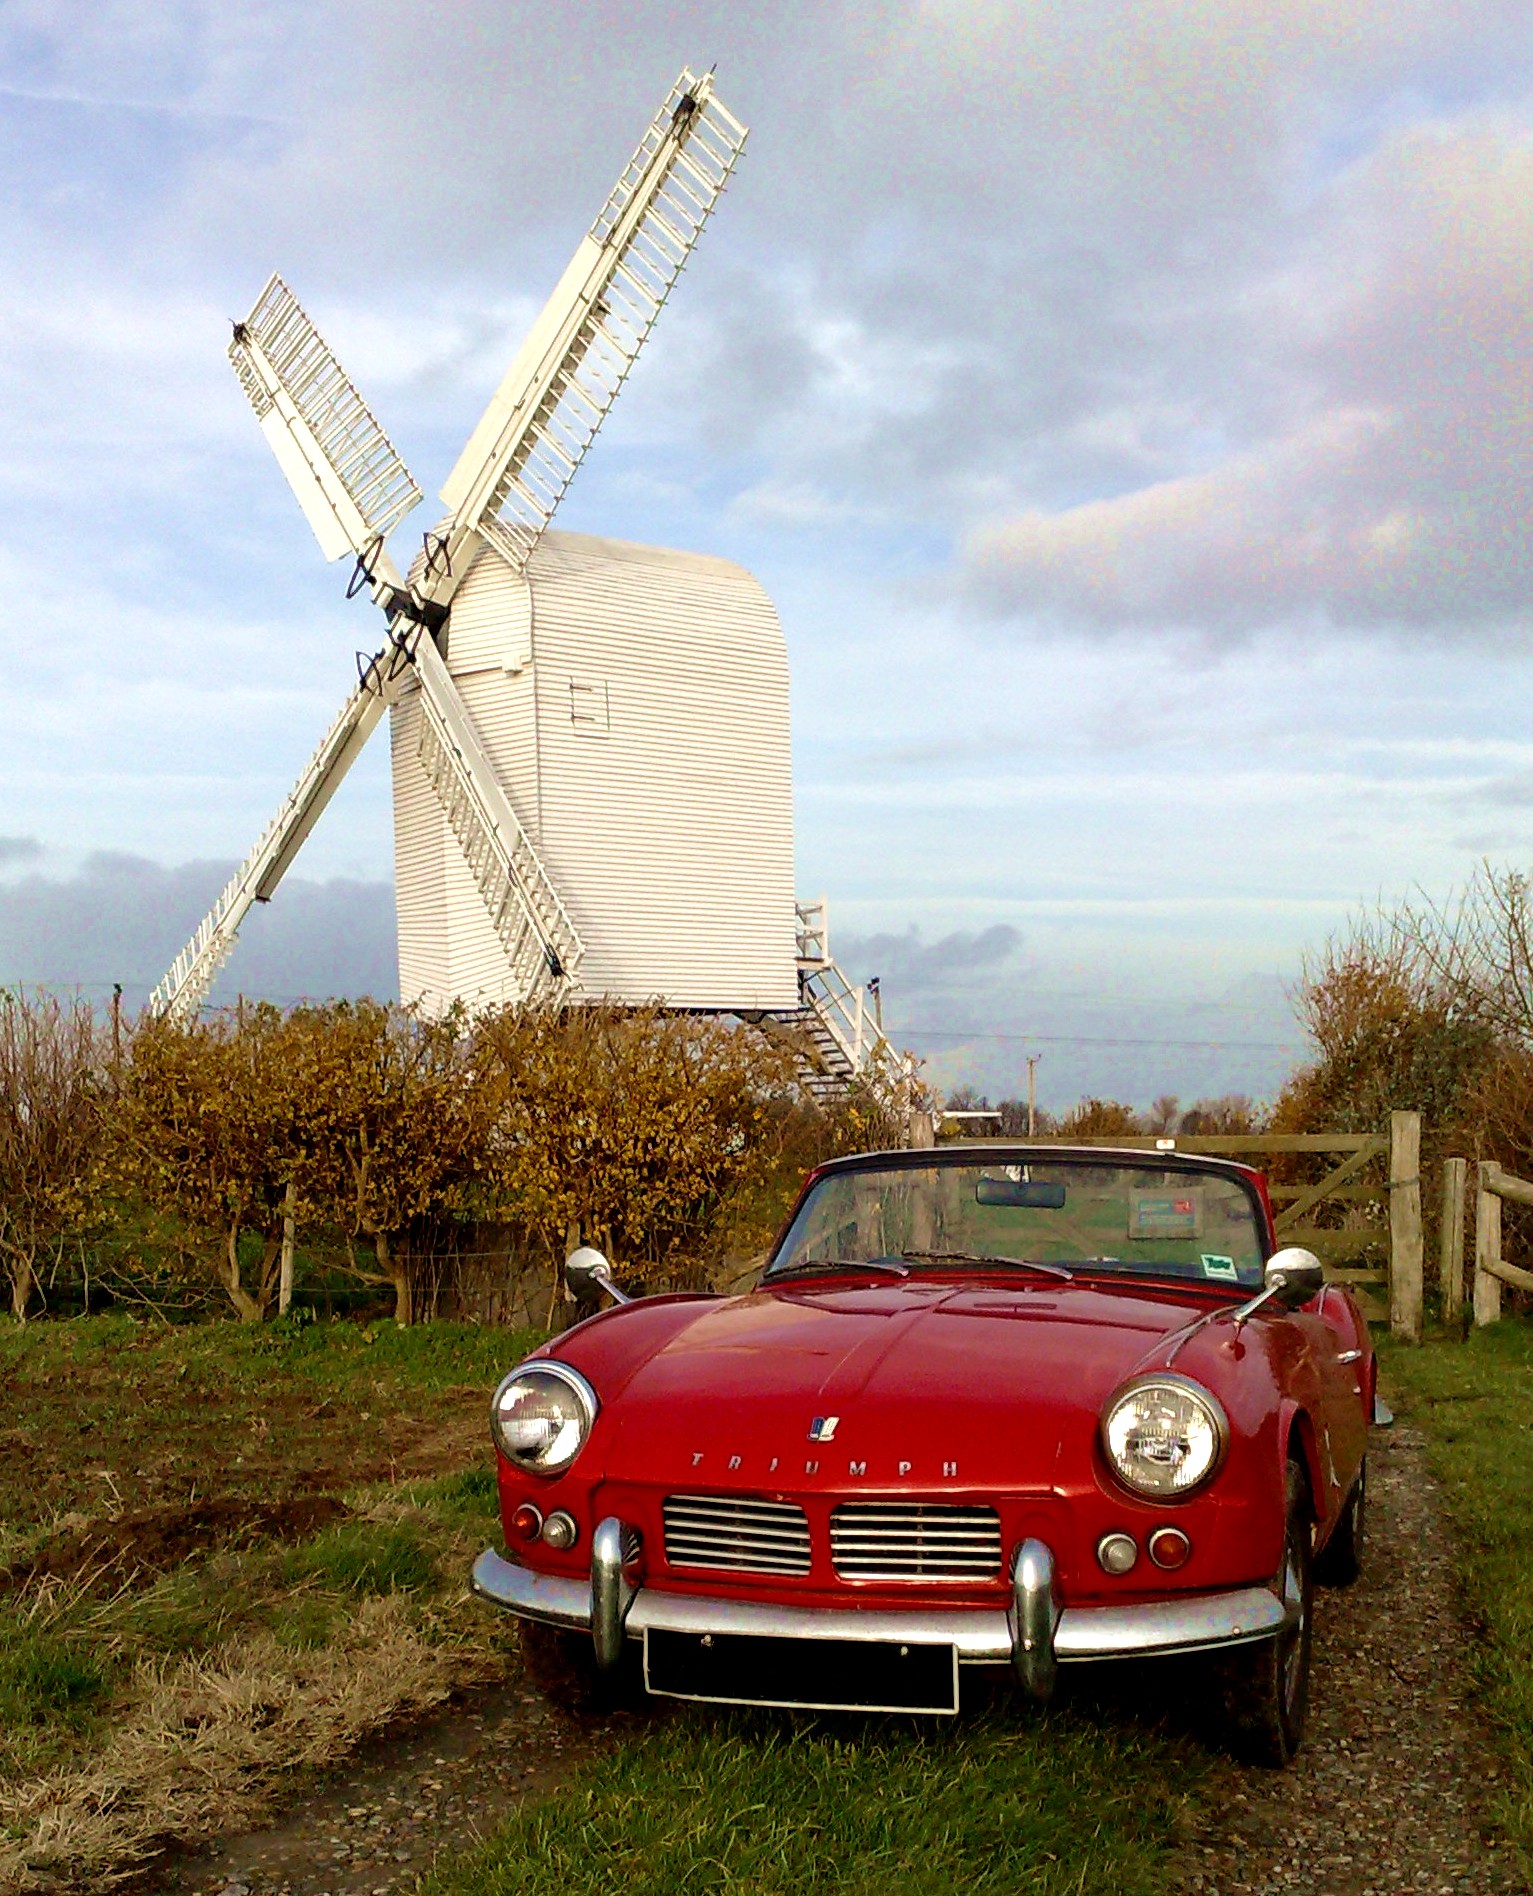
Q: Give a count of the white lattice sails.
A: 4